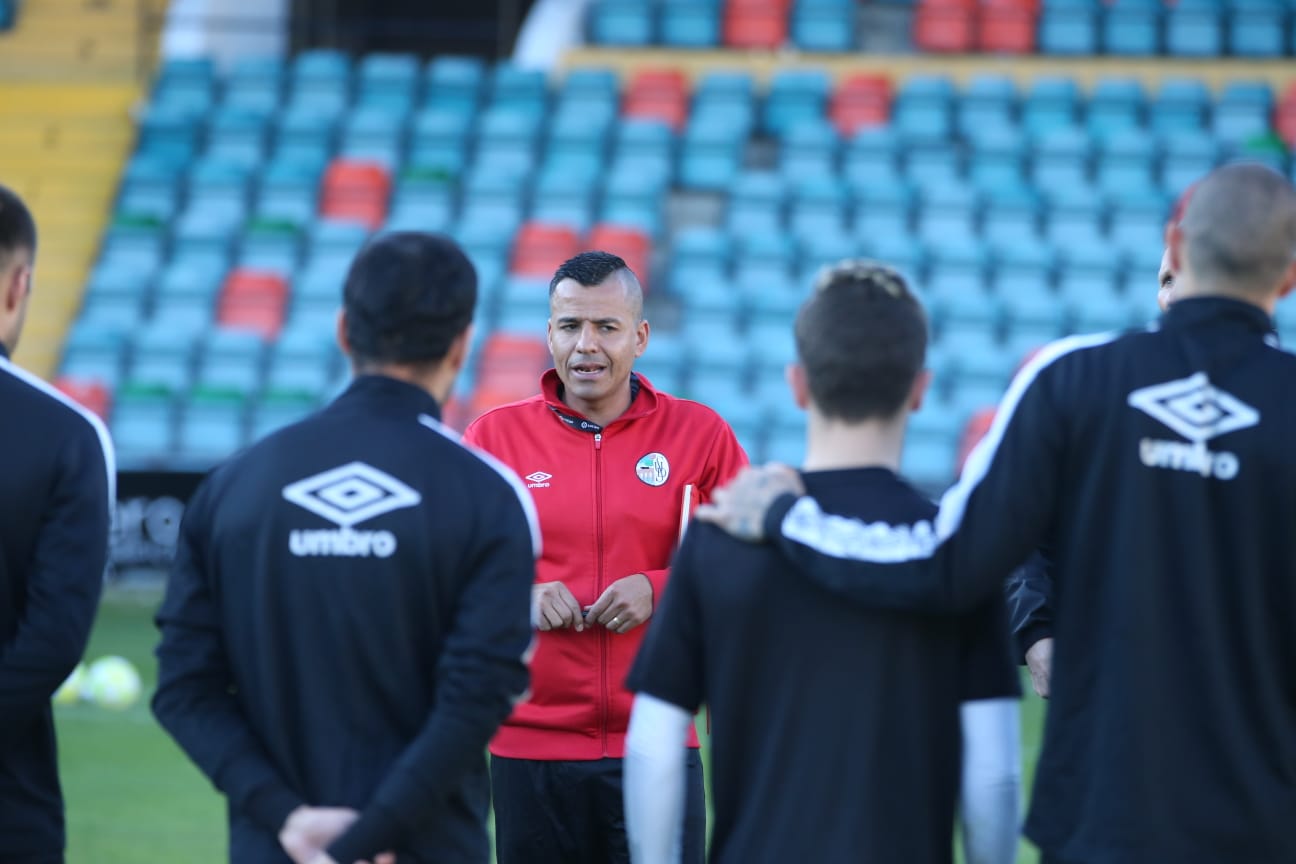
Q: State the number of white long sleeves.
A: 2